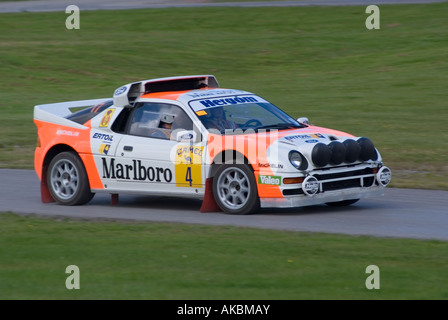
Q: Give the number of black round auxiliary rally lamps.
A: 4